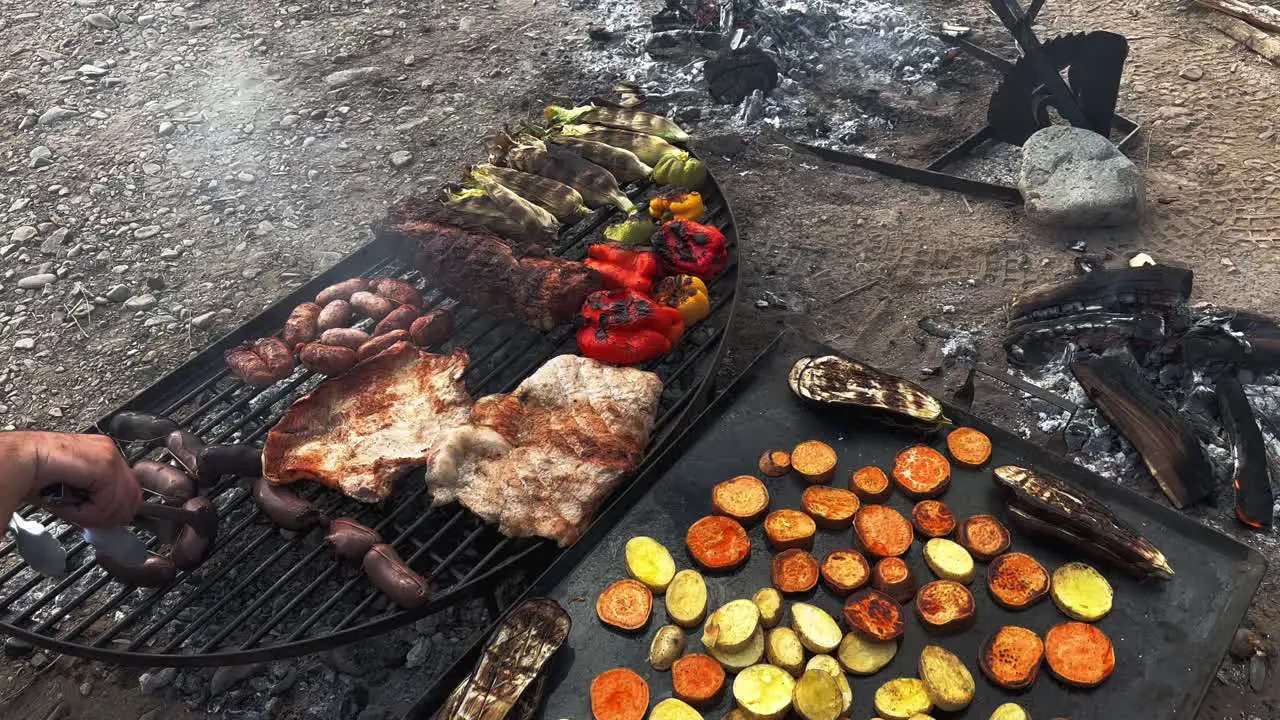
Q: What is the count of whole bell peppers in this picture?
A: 7